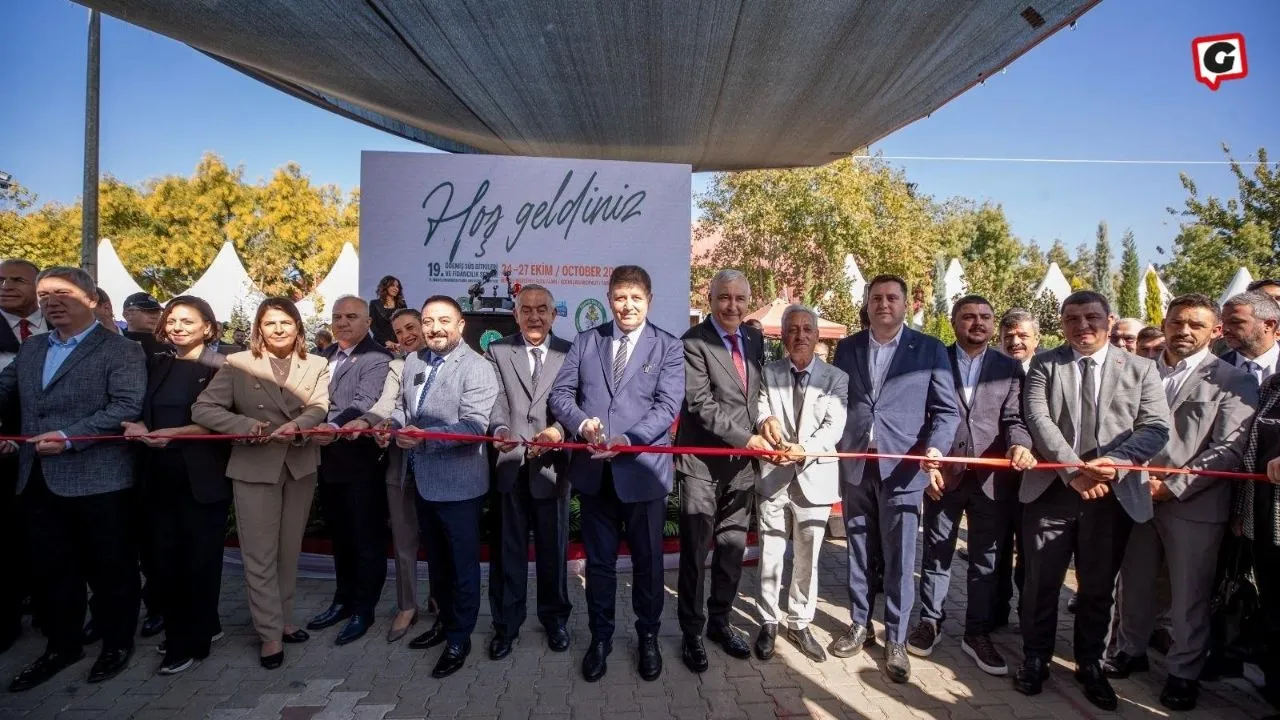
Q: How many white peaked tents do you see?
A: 8